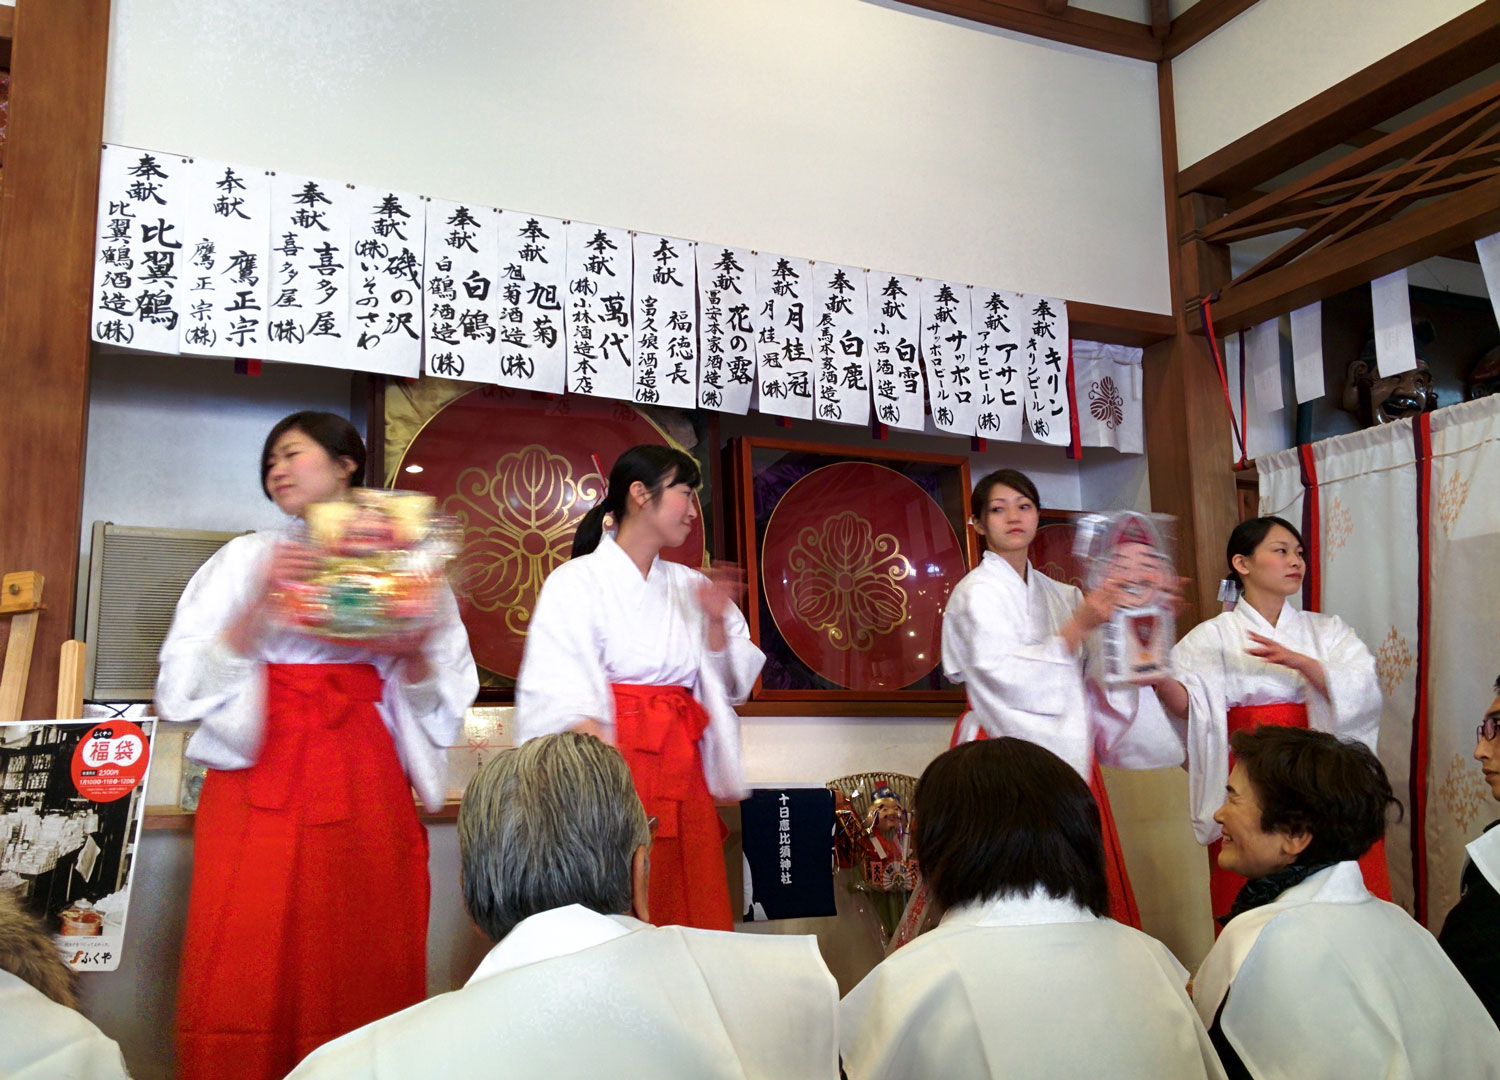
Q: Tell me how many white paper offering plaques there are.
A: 15